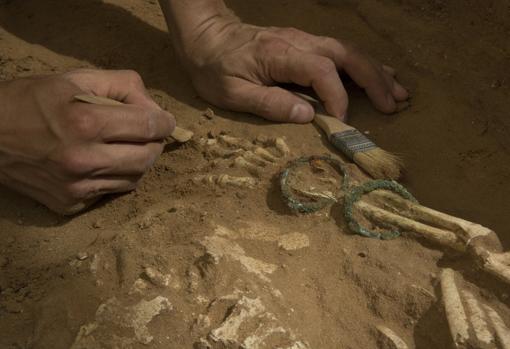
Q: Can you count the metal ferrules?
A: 1